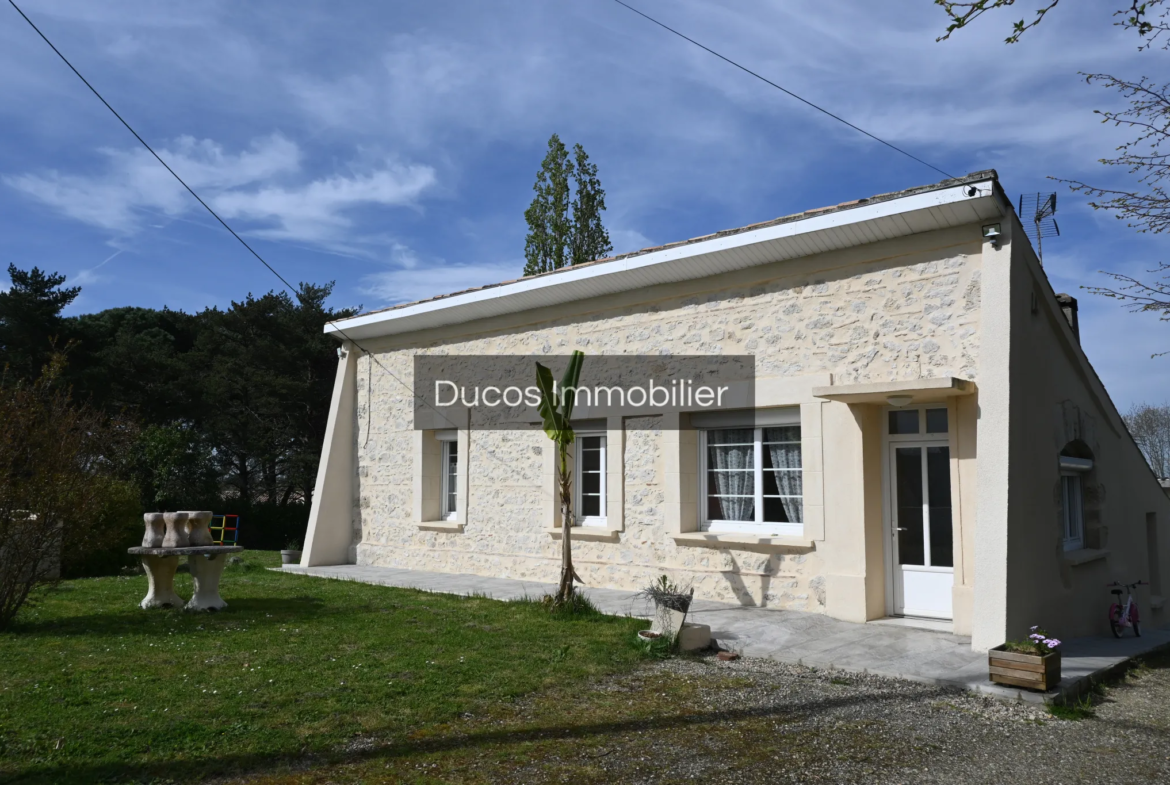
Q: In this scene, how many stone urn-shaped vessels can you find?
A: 3